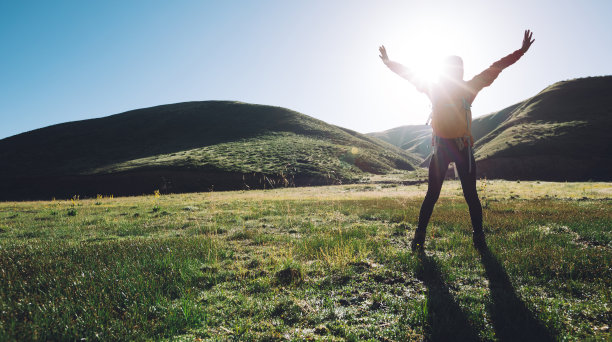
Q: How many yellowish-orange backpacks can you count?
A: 1